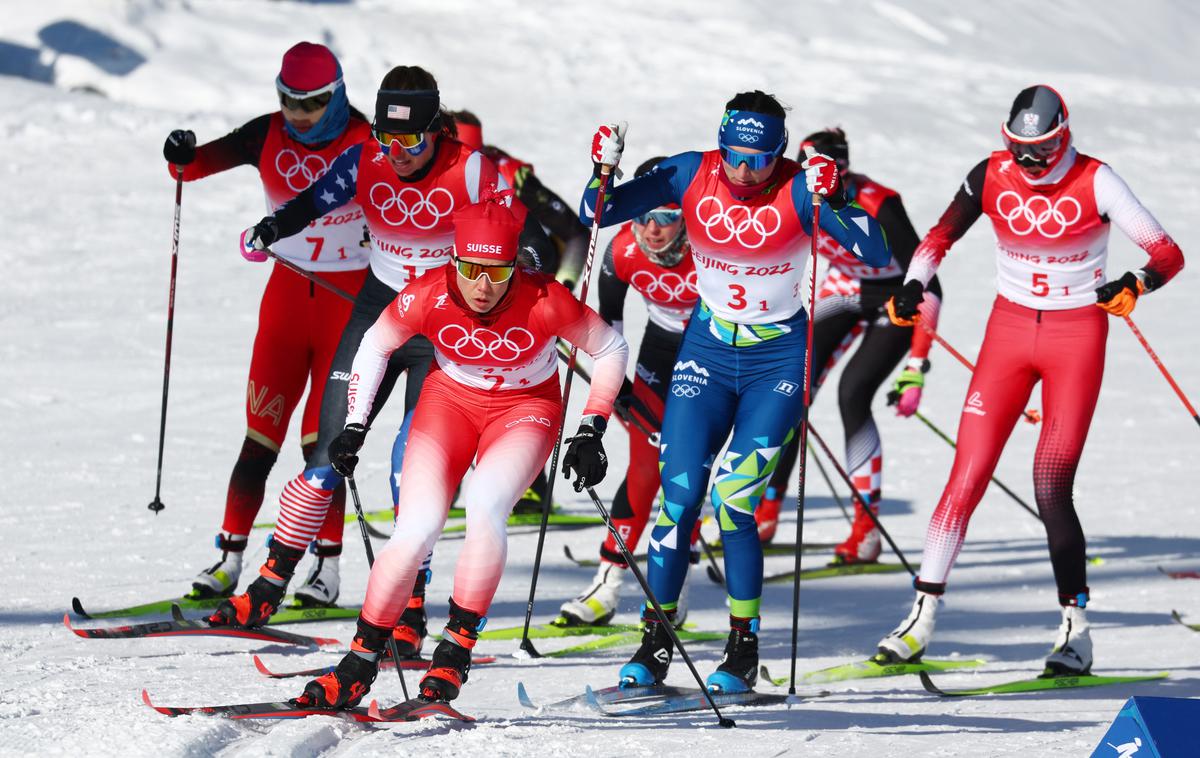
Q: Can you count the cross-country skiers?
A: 8